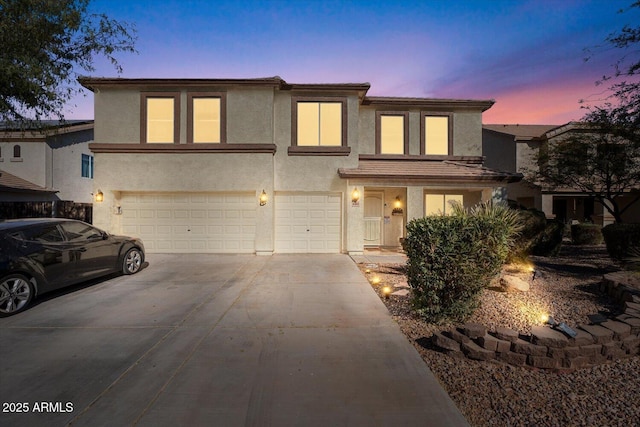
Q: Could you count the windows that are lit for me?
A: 6